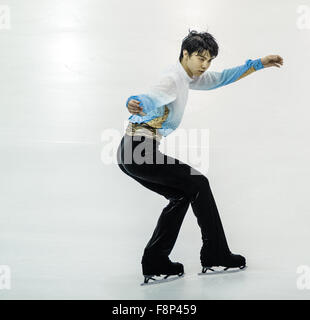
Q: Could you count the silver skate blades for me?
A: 2